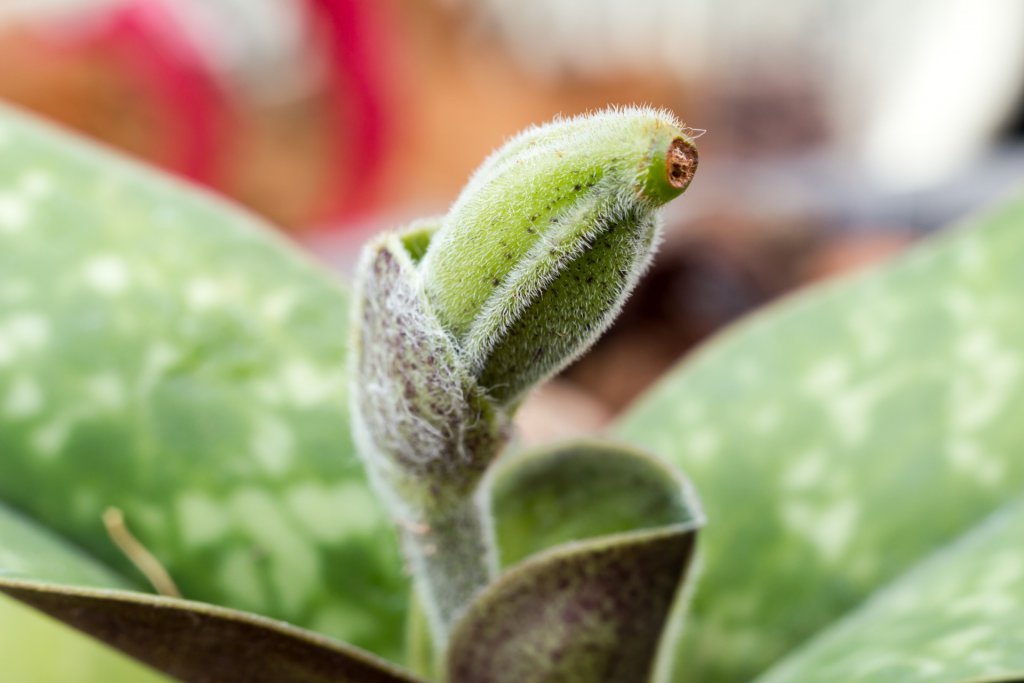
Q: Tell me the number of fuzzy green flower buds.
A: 1